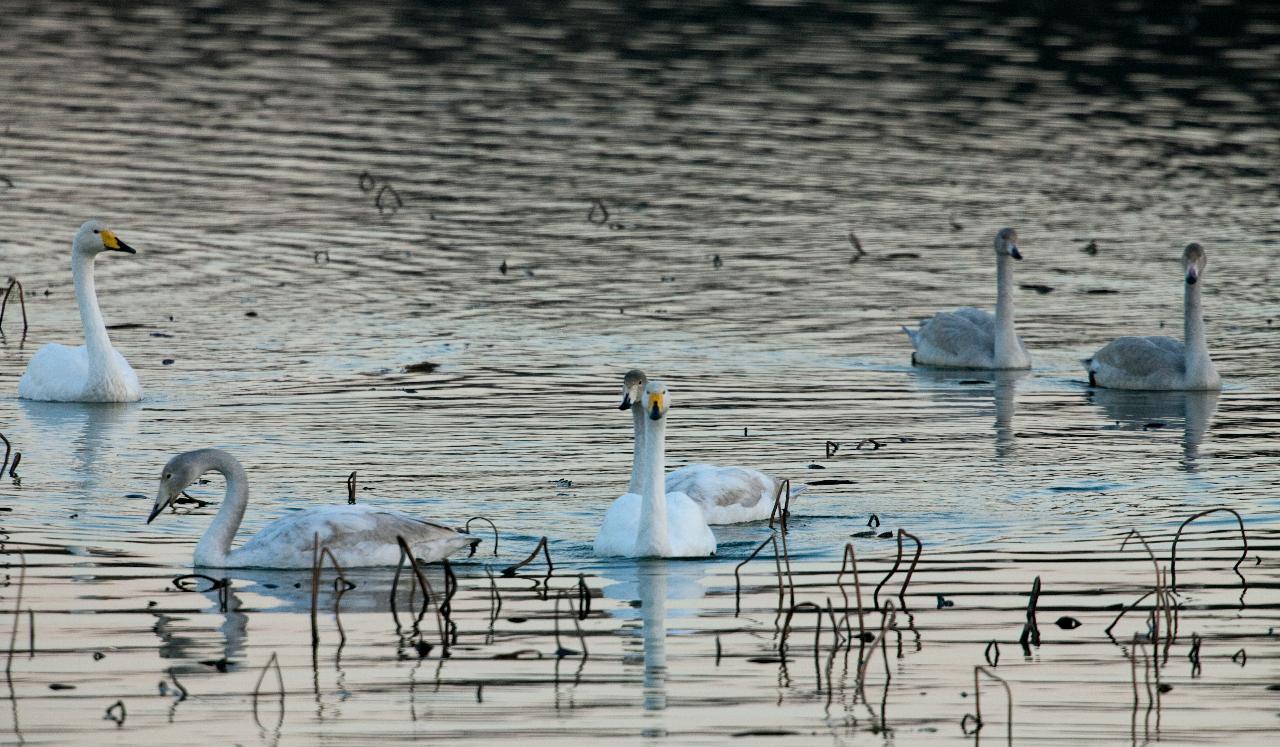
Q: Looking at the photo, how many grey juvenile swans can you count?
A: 4